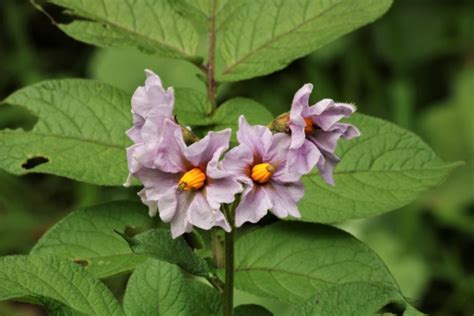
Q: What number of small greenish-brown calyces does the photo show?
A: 2